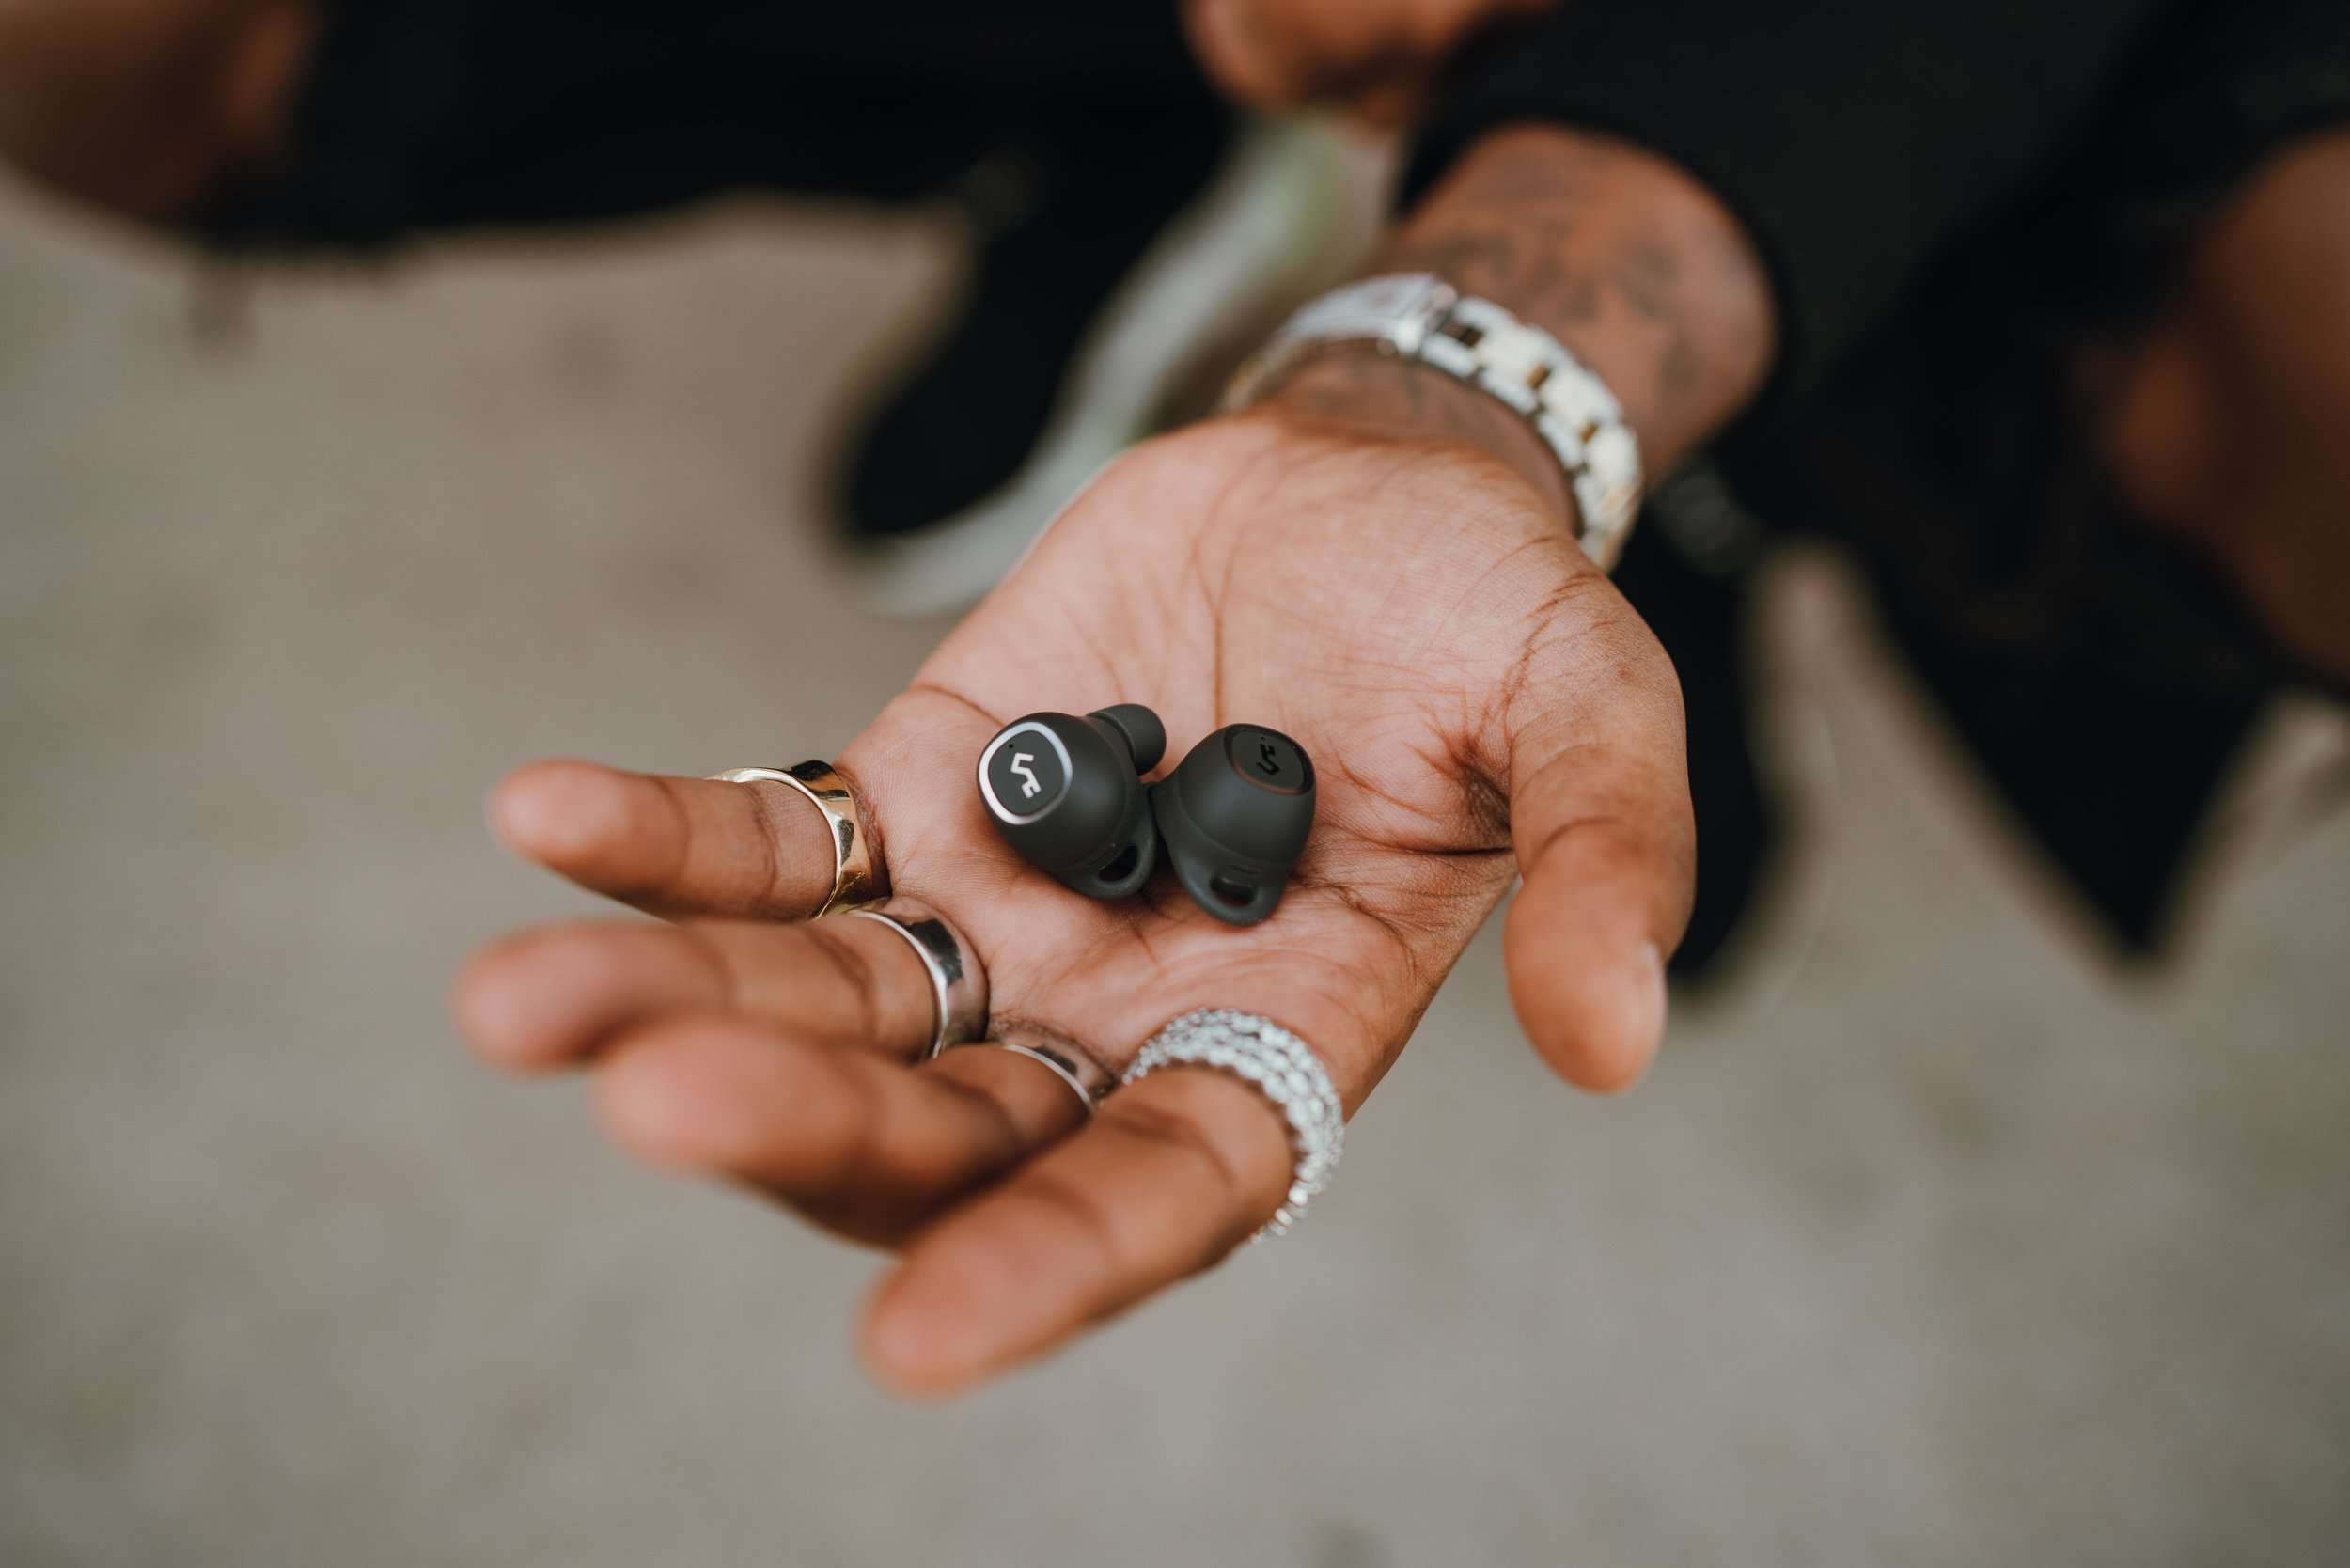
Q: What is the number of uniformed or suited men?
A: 0